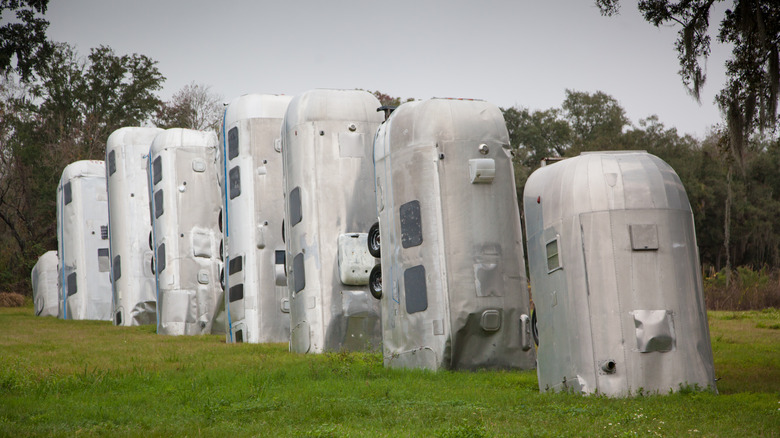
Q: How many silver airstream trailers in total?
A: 8